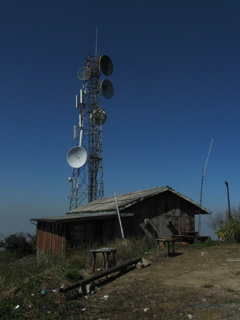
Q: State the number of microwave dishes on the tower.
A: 5